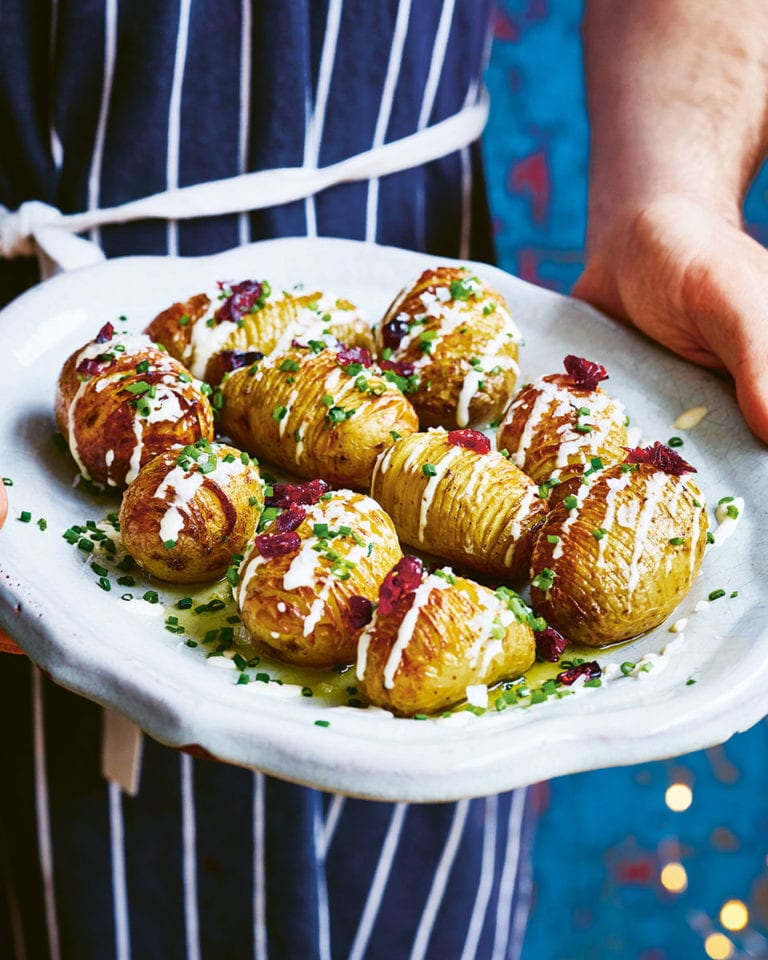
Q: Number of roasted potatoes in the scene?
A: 10